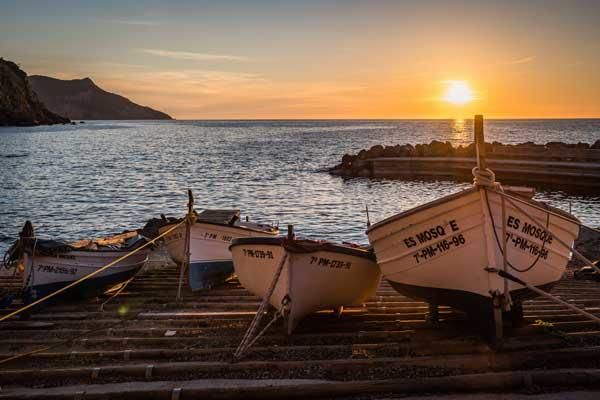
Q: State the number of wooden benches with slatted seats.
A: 0